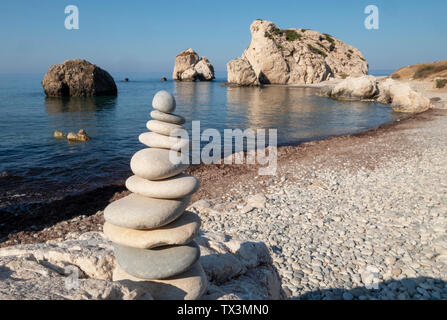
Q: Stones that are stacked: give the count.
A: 10